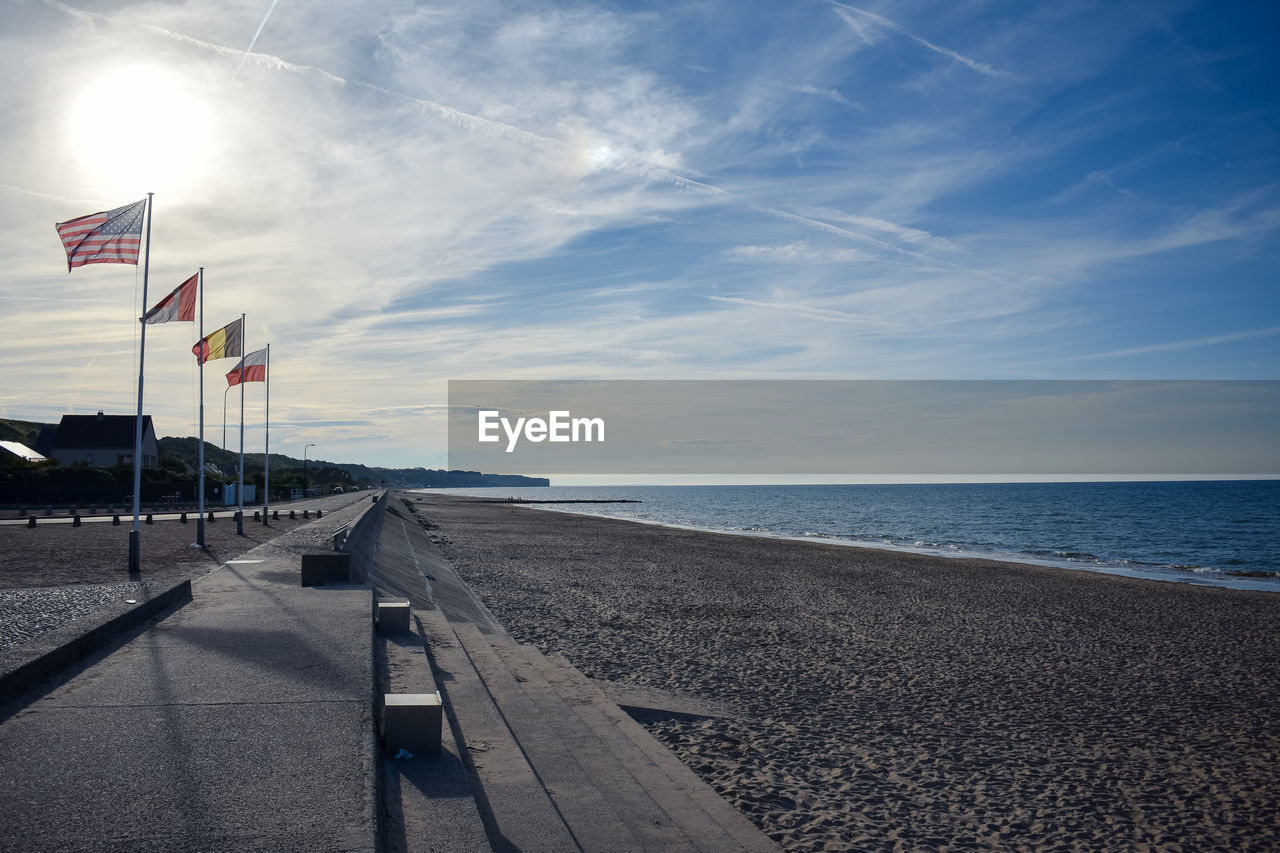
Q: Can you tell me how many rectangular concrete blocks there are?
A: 3